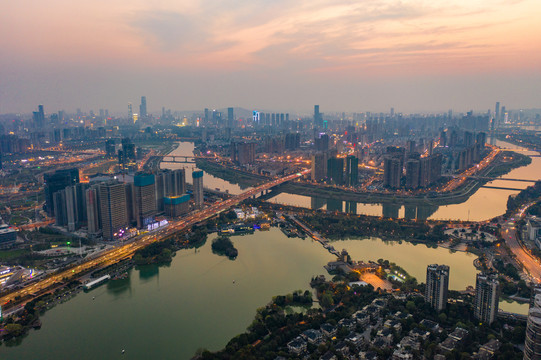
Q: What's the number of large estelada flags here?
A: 0